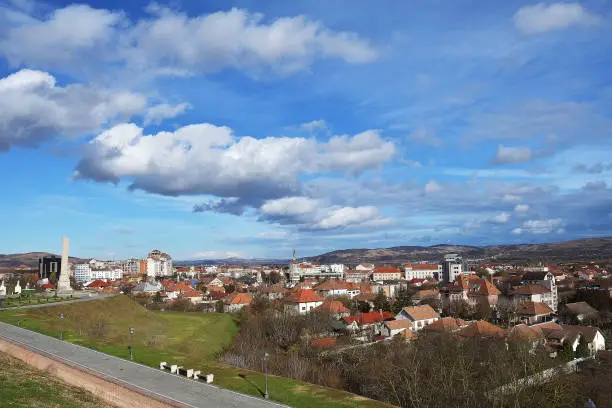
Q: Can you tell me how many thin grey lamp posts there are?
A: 3